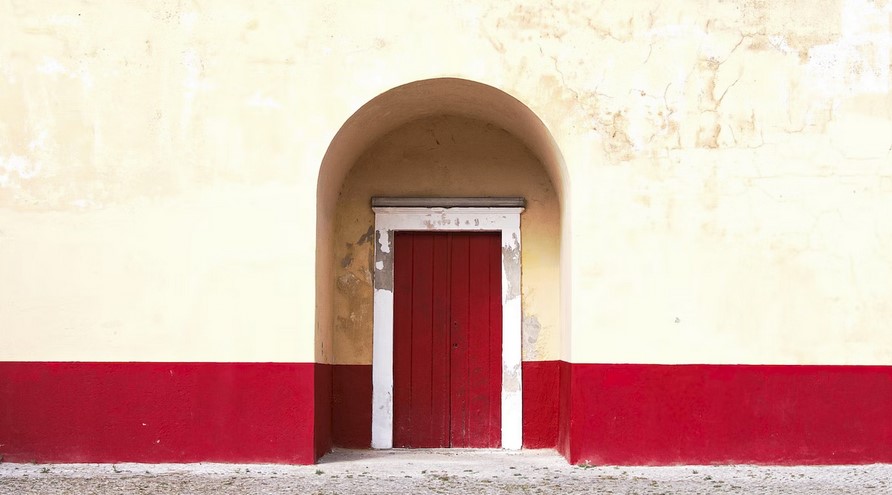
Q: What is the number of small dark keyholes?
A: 2